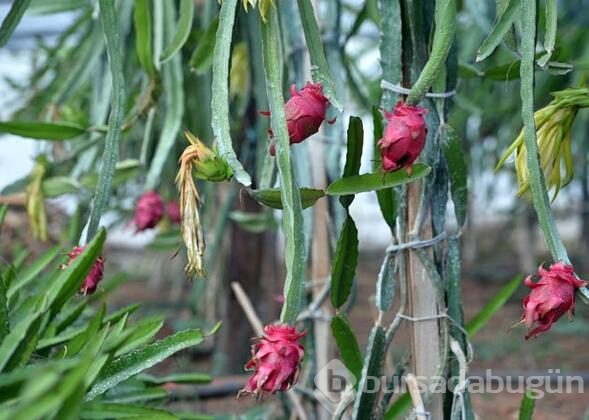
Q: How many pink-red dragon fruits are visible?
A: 7